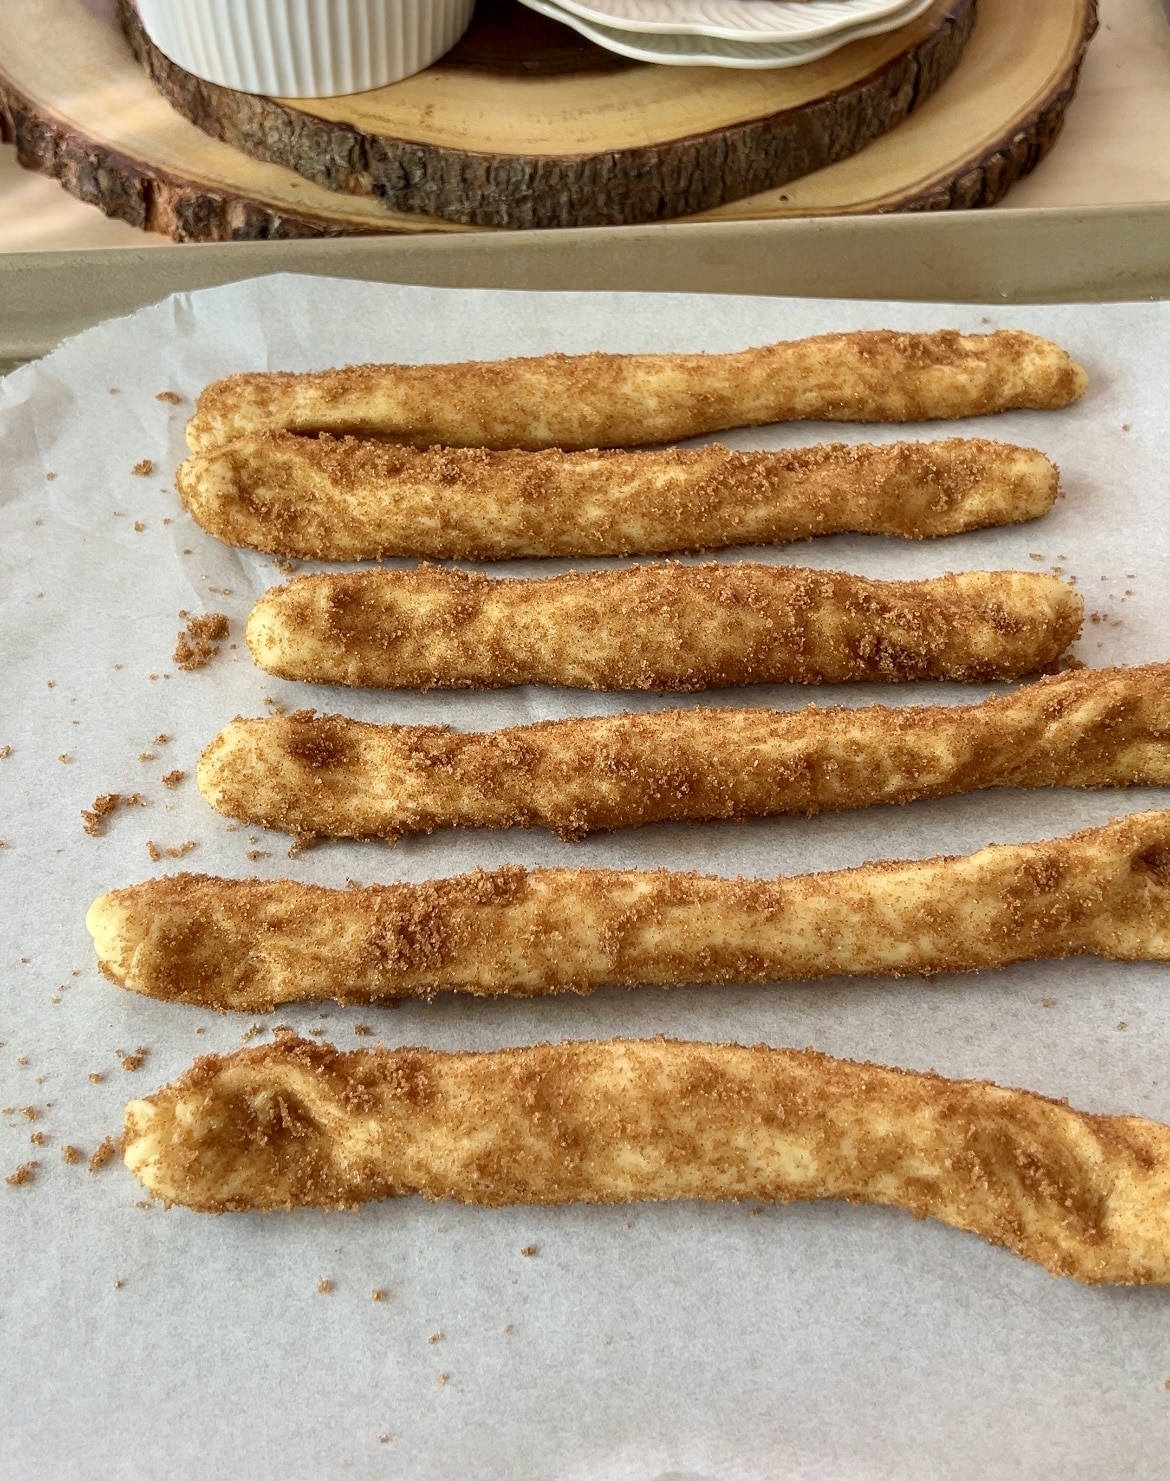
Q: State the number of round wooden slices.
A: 2